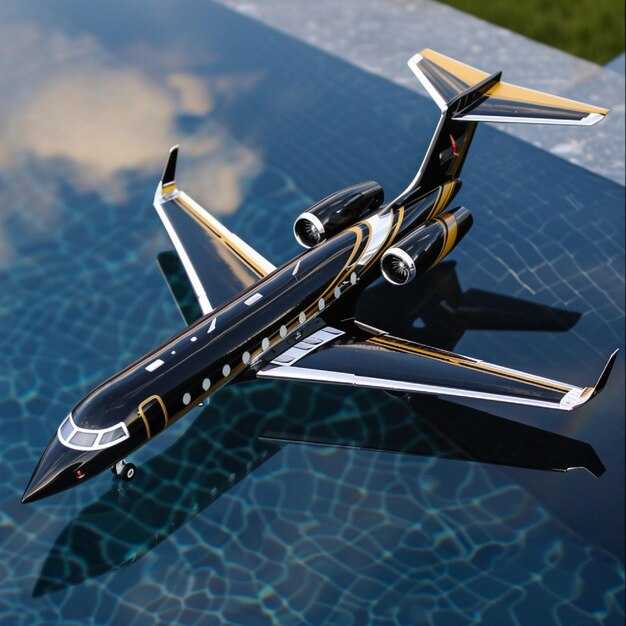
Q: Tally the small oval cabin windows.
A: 10